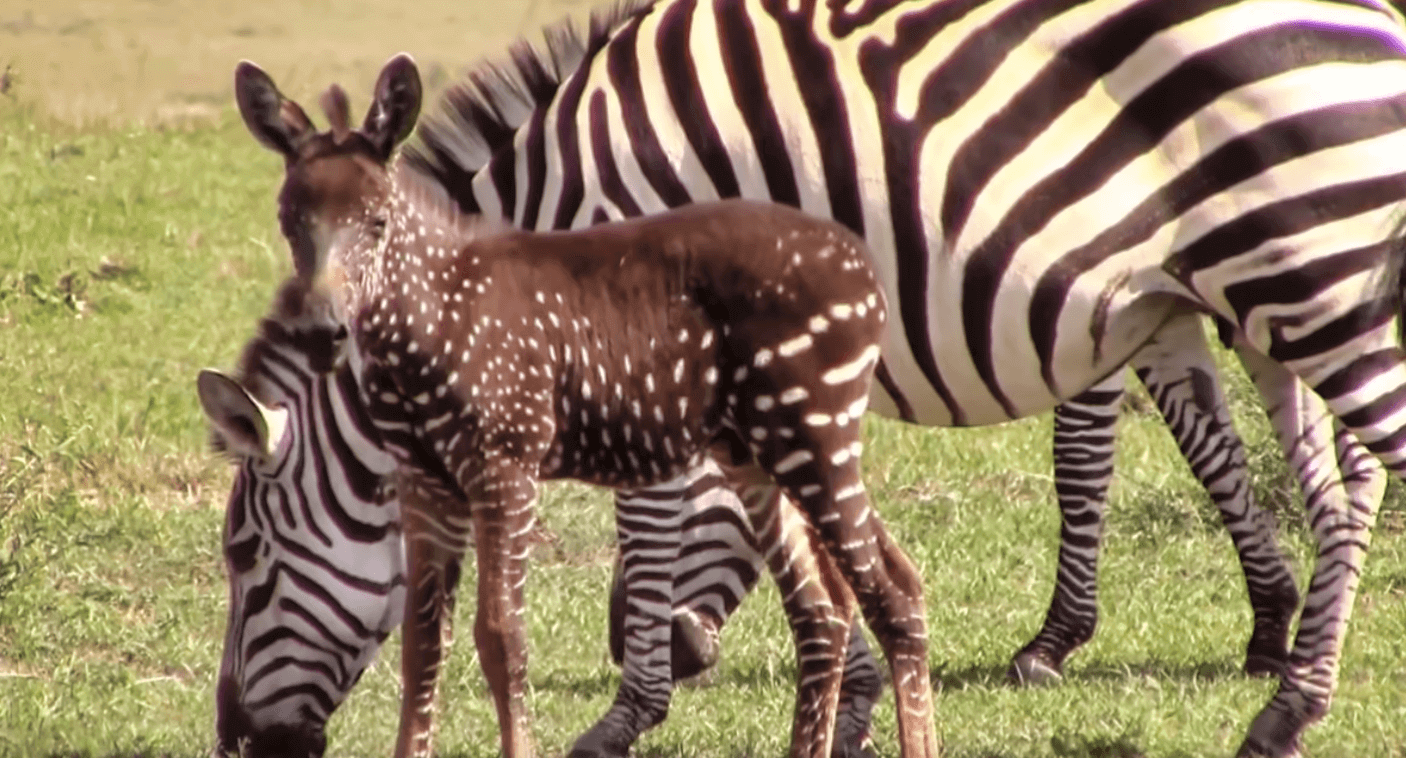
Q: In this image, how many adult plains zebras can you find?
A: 2